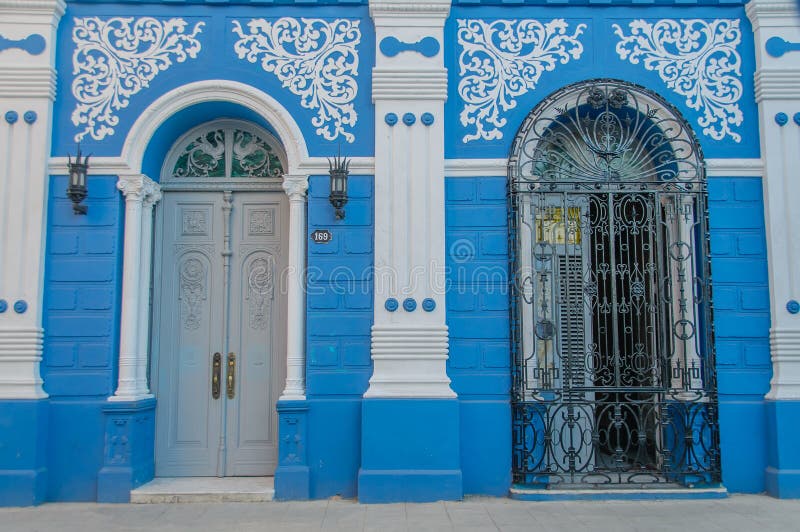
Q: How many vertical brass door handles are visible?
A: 2